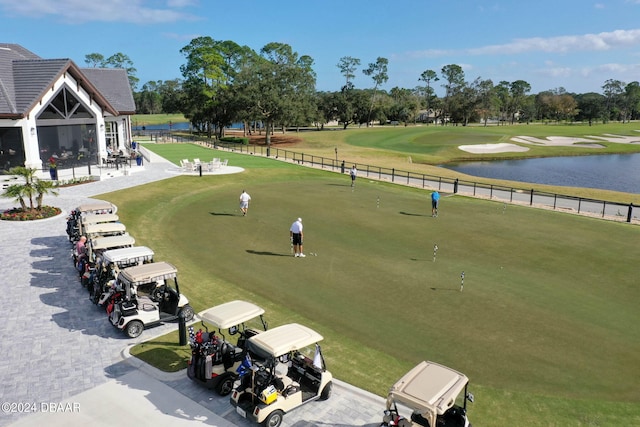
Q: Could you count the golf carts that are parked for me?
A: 9